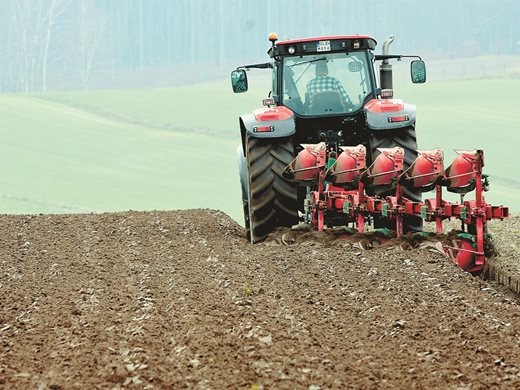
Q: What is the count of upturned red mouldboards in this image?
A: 5